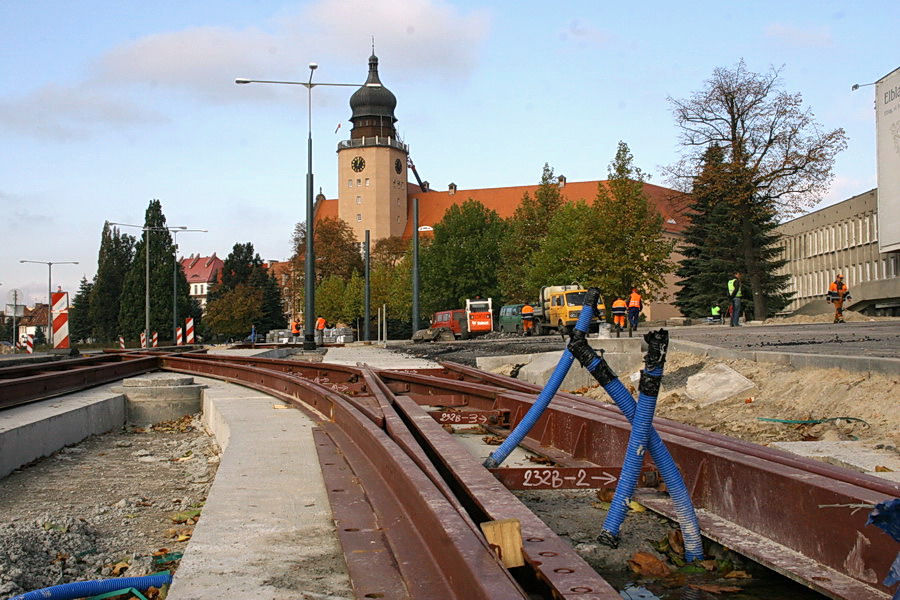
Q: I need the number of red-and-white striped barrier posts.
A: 8